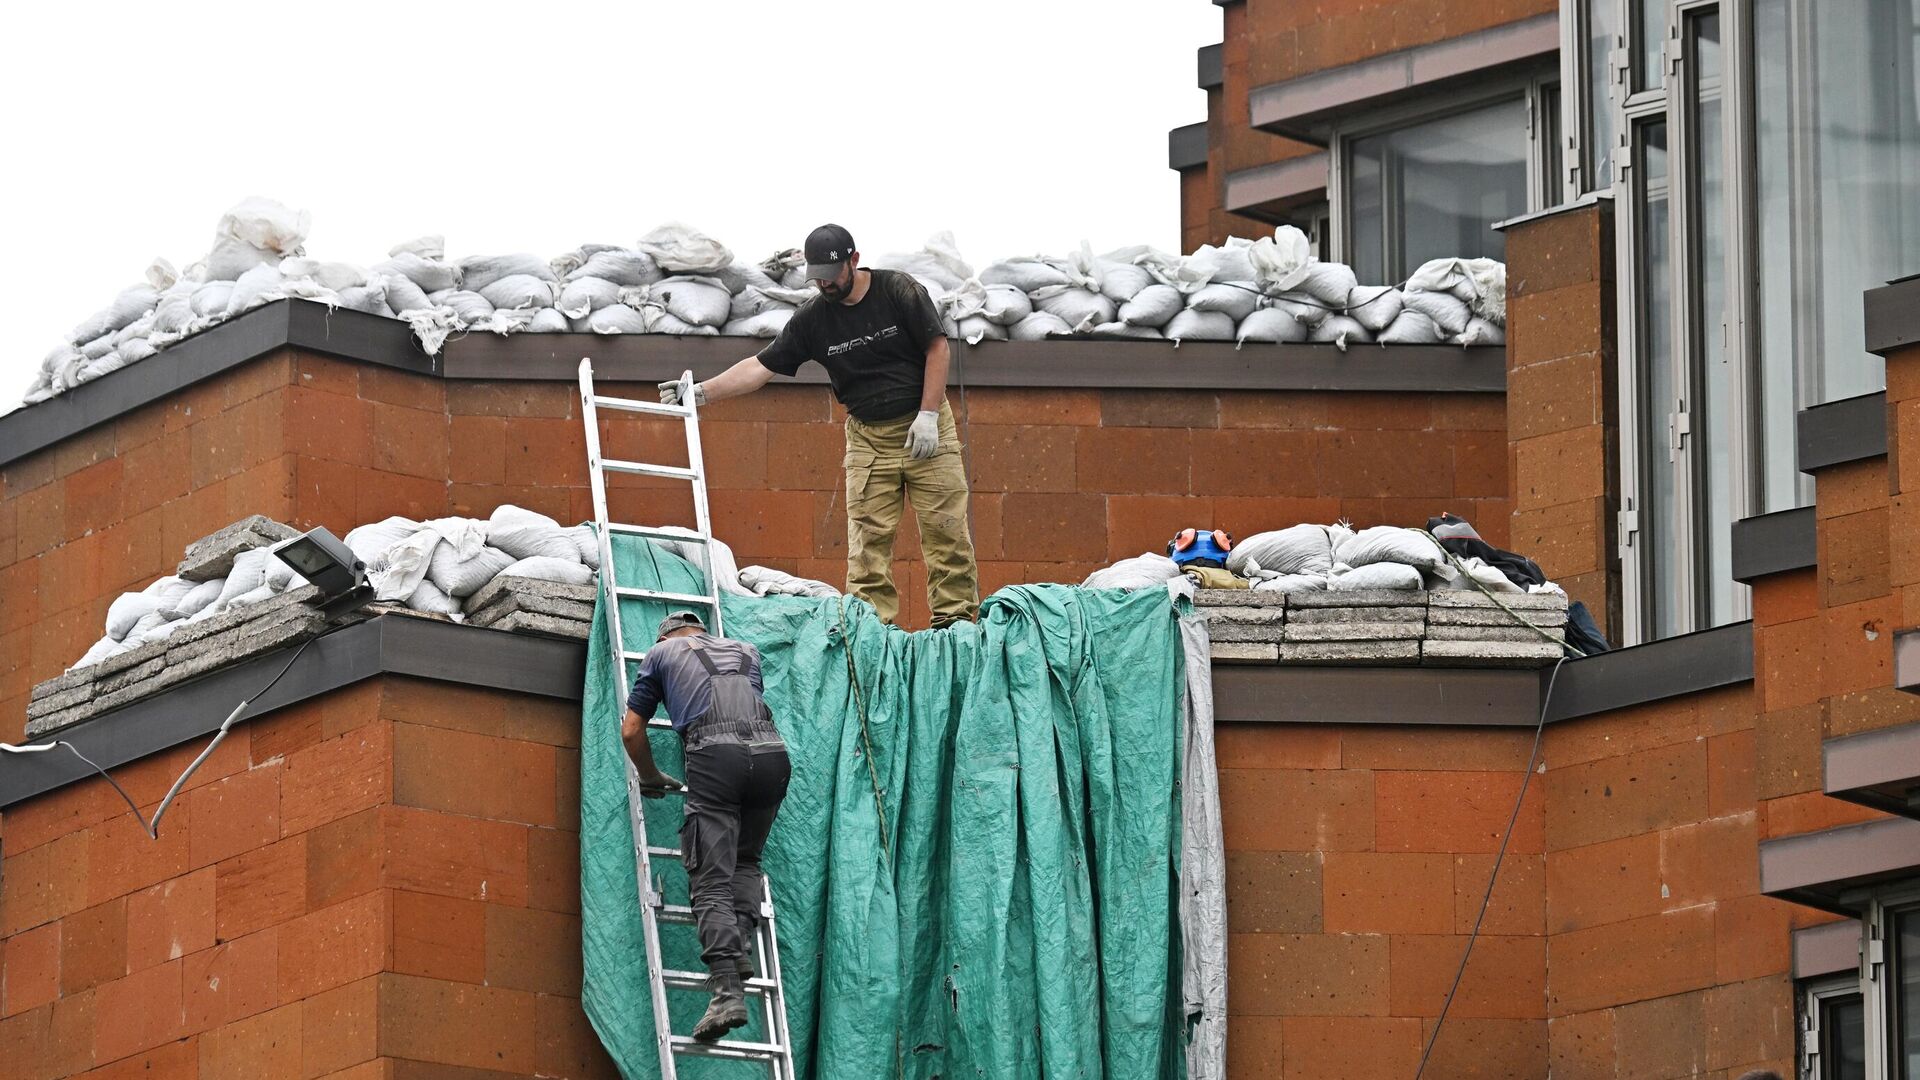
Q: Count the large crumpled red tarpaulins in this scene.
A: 0